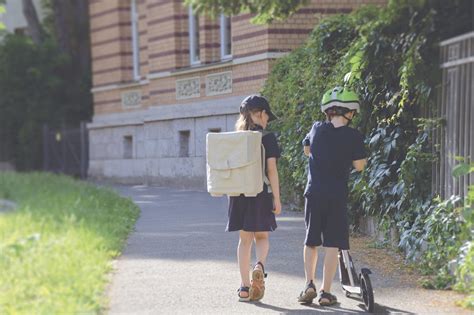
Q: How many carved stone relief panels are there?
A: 3